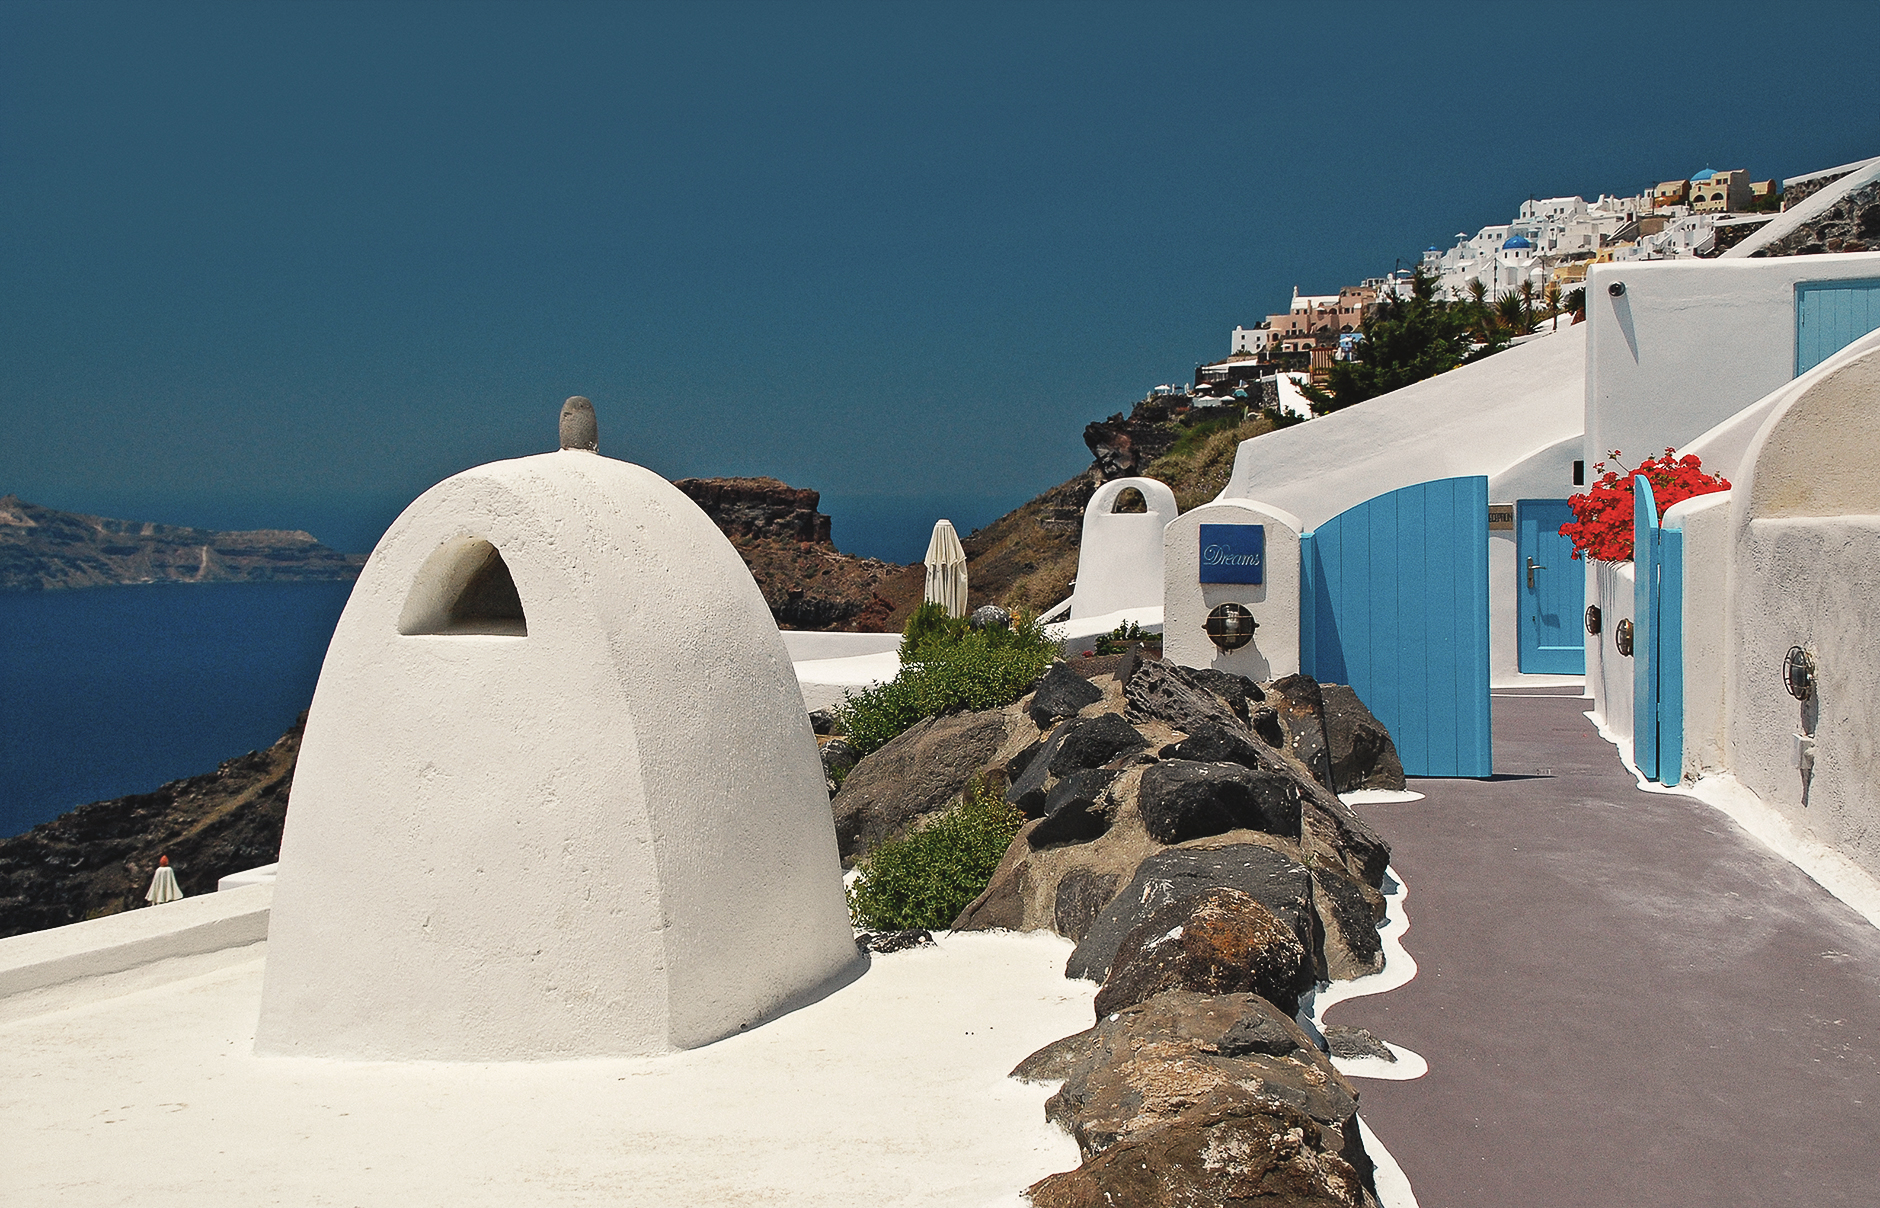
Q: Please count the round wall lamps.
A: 4